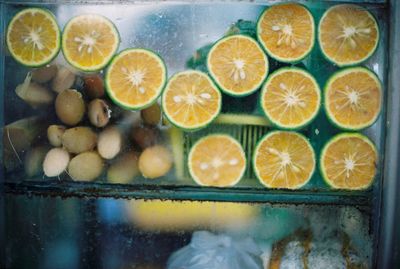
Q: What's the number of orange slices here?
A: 12